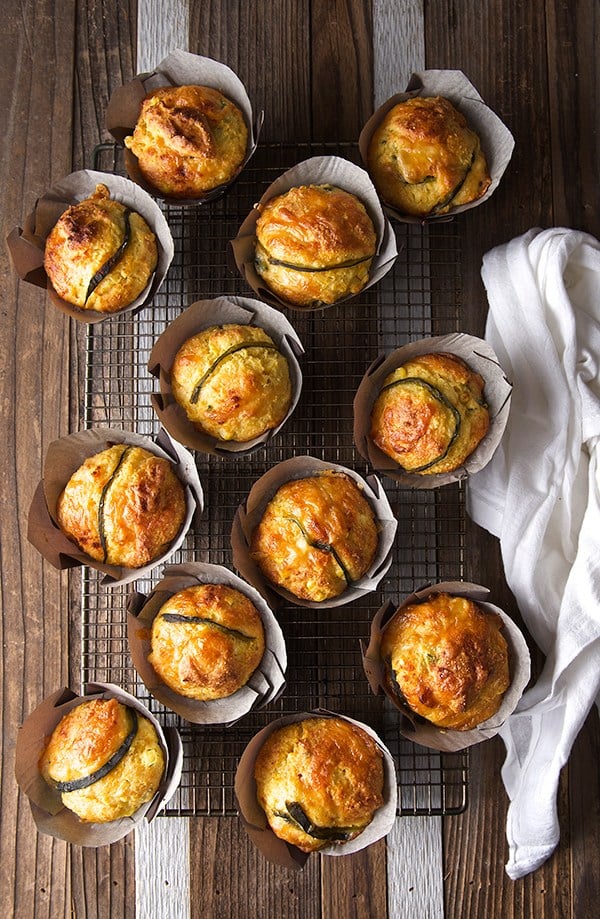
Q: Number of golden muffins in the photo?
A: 12